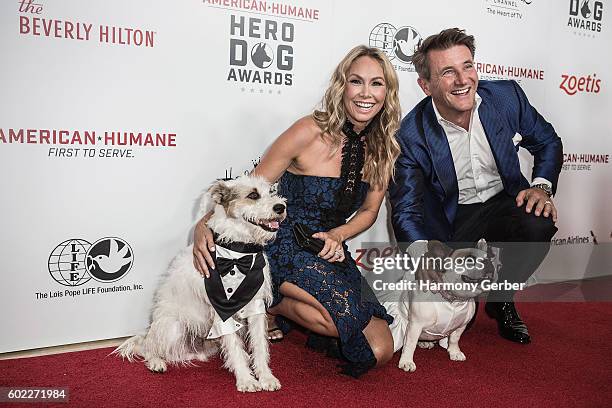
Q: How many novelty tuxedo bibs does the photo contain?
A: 1